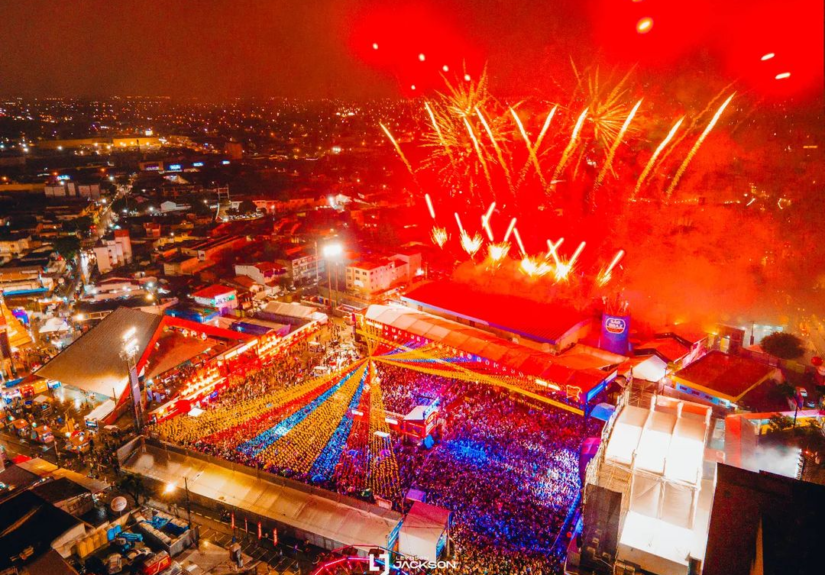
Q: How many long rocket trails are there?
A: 10